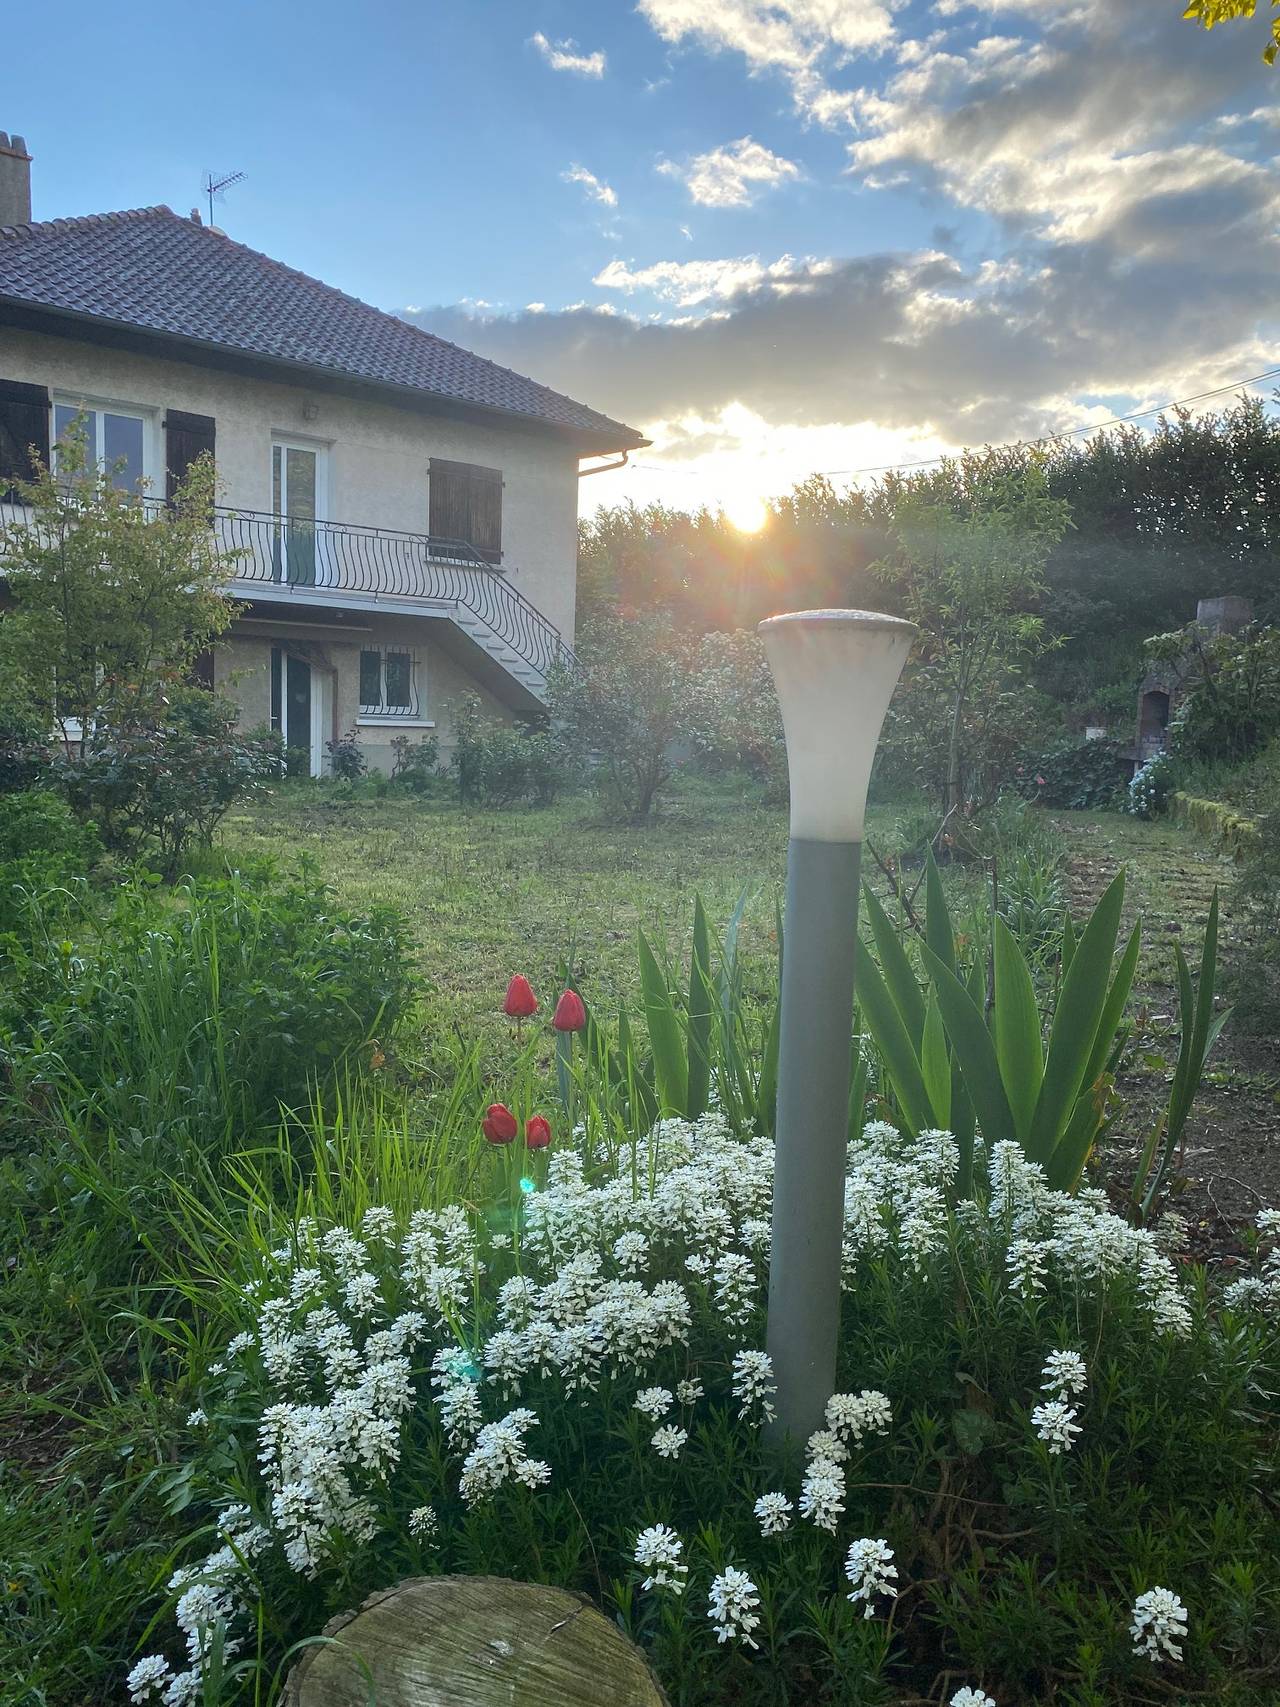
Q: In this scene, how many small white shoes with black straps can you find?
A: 0